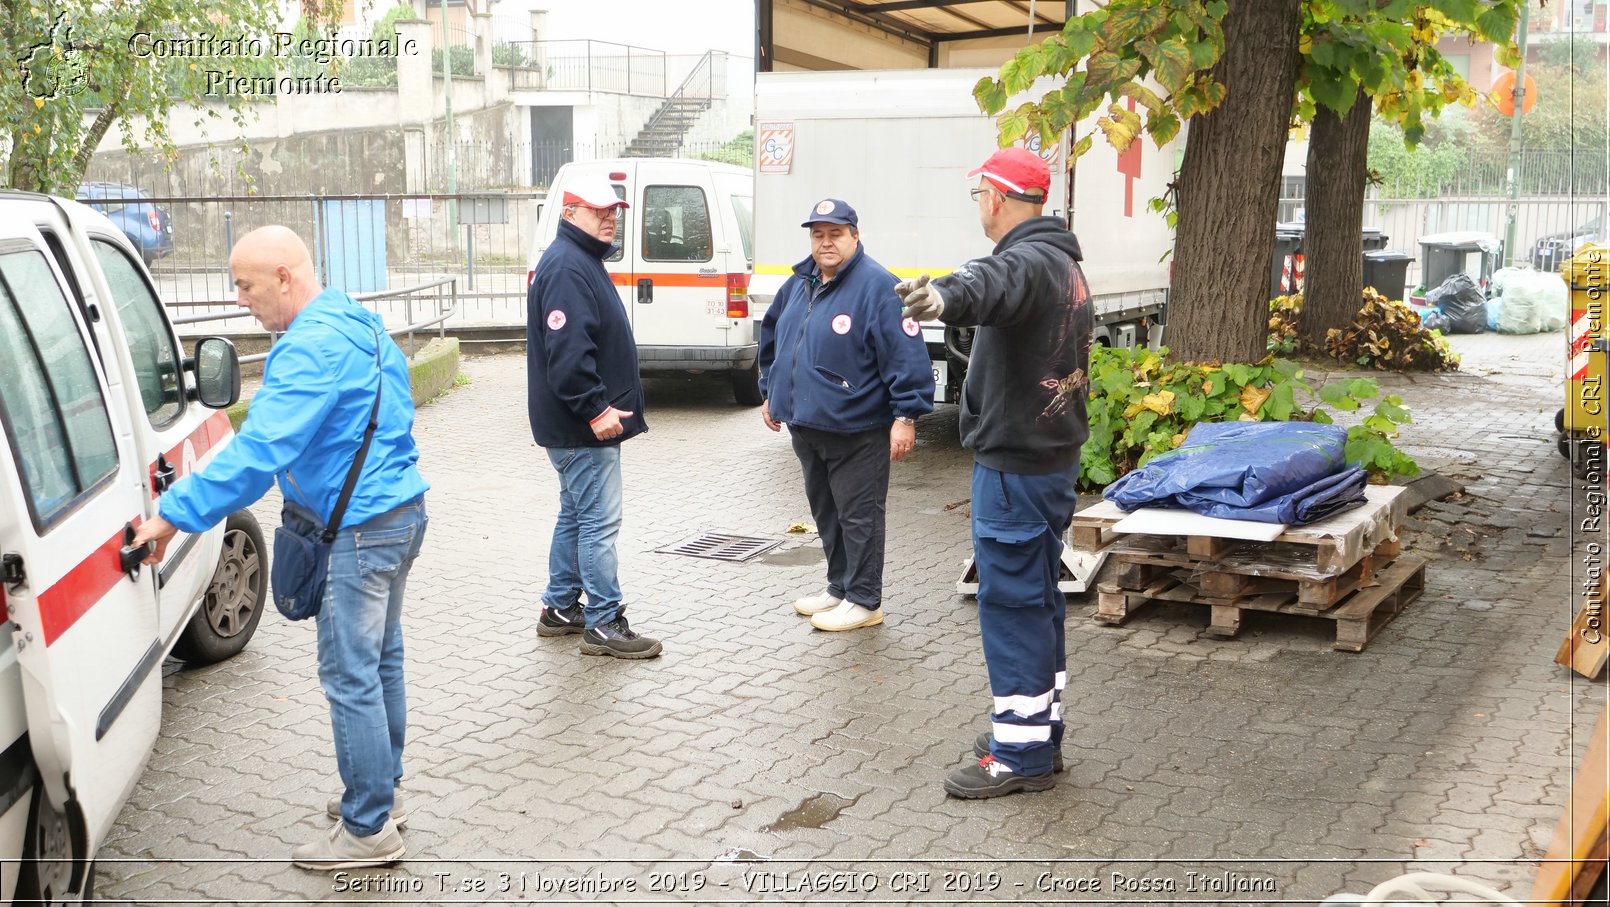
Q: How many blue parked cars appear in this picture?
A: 1